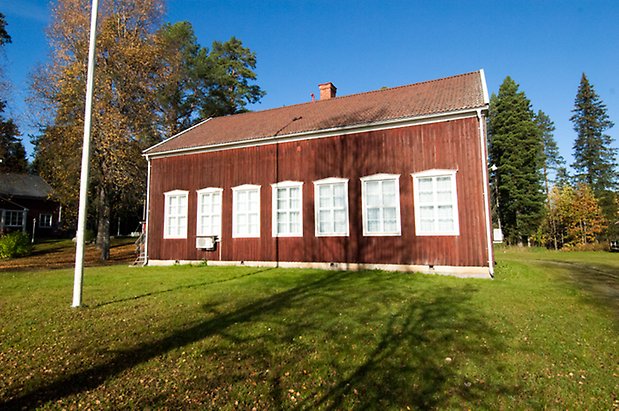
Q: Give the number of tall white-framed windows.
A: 7